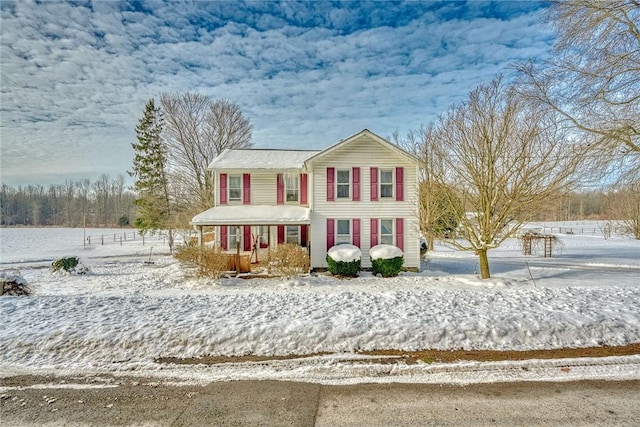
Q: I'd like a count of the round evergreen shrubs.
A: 2